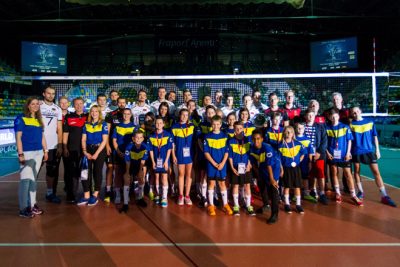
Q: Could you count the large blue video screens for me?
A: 2